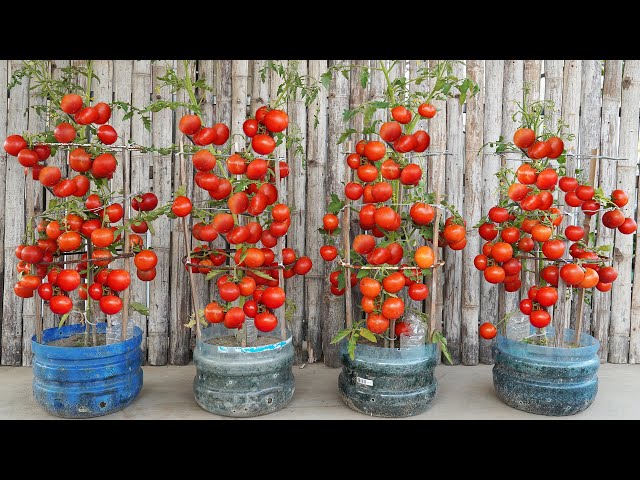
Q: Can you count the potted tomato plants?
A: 4